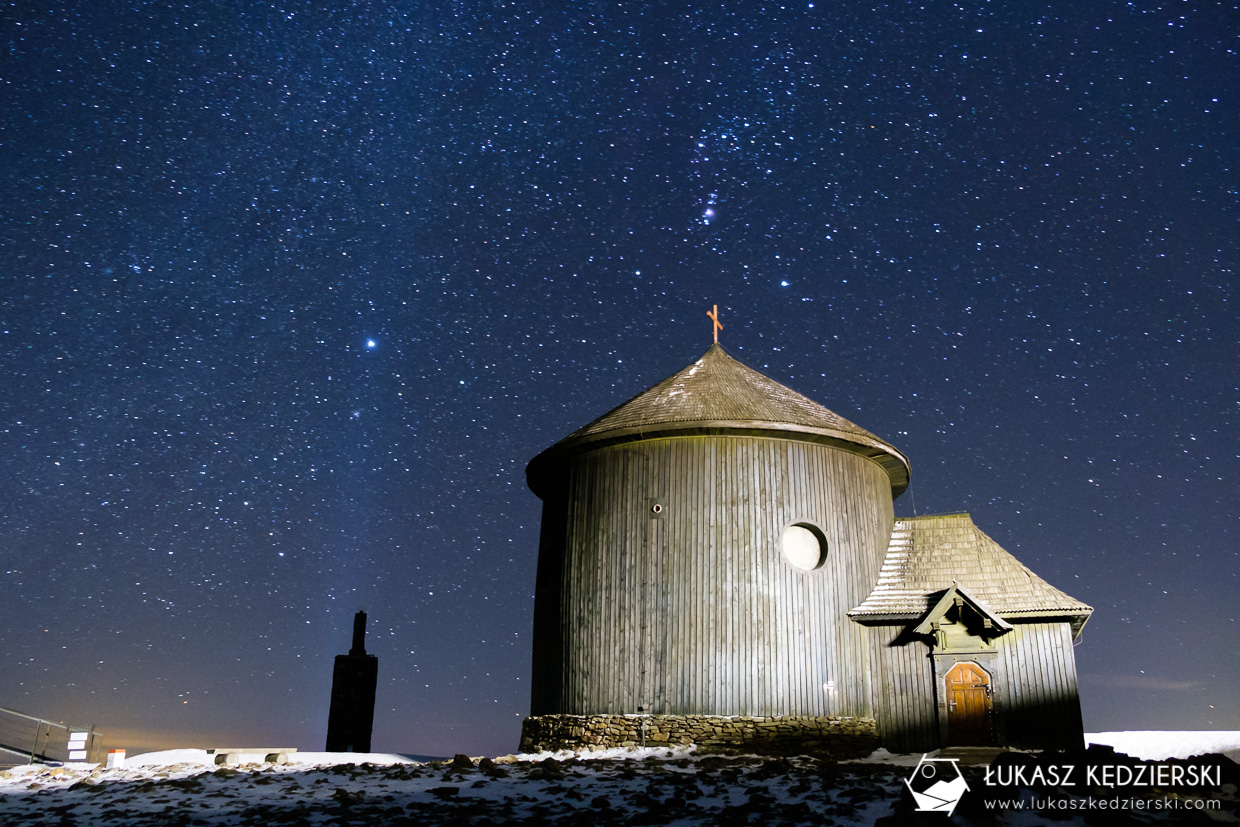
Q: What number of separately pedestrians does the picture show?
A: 0